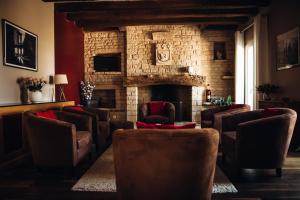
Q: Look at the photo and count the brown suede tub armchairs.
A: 6